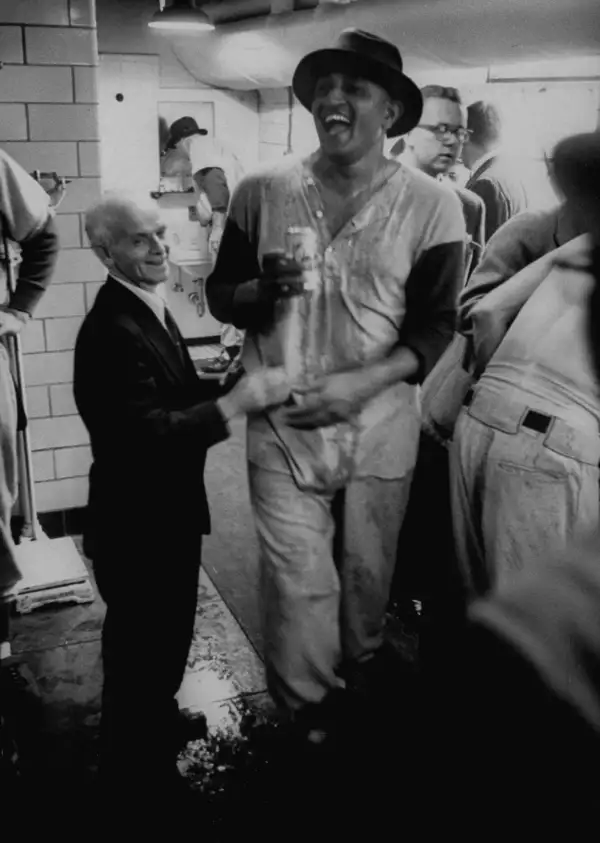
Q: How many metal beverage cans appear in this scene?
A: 1